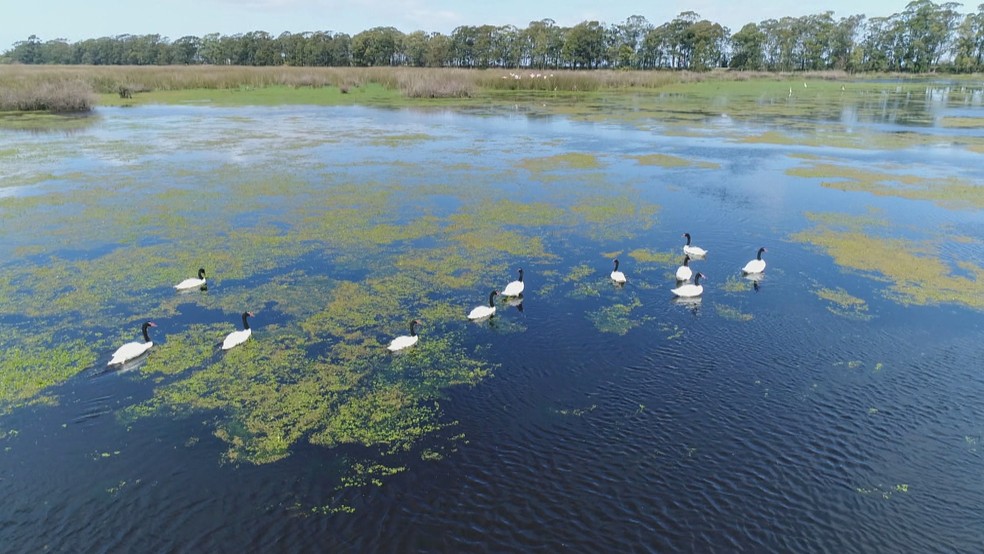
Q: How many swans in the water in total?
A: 11